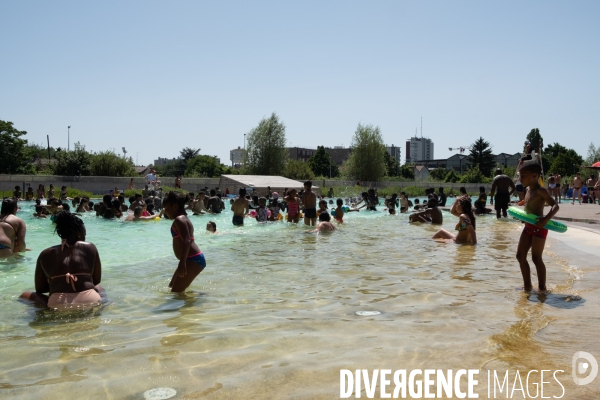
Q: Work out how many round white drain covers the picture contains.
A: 2